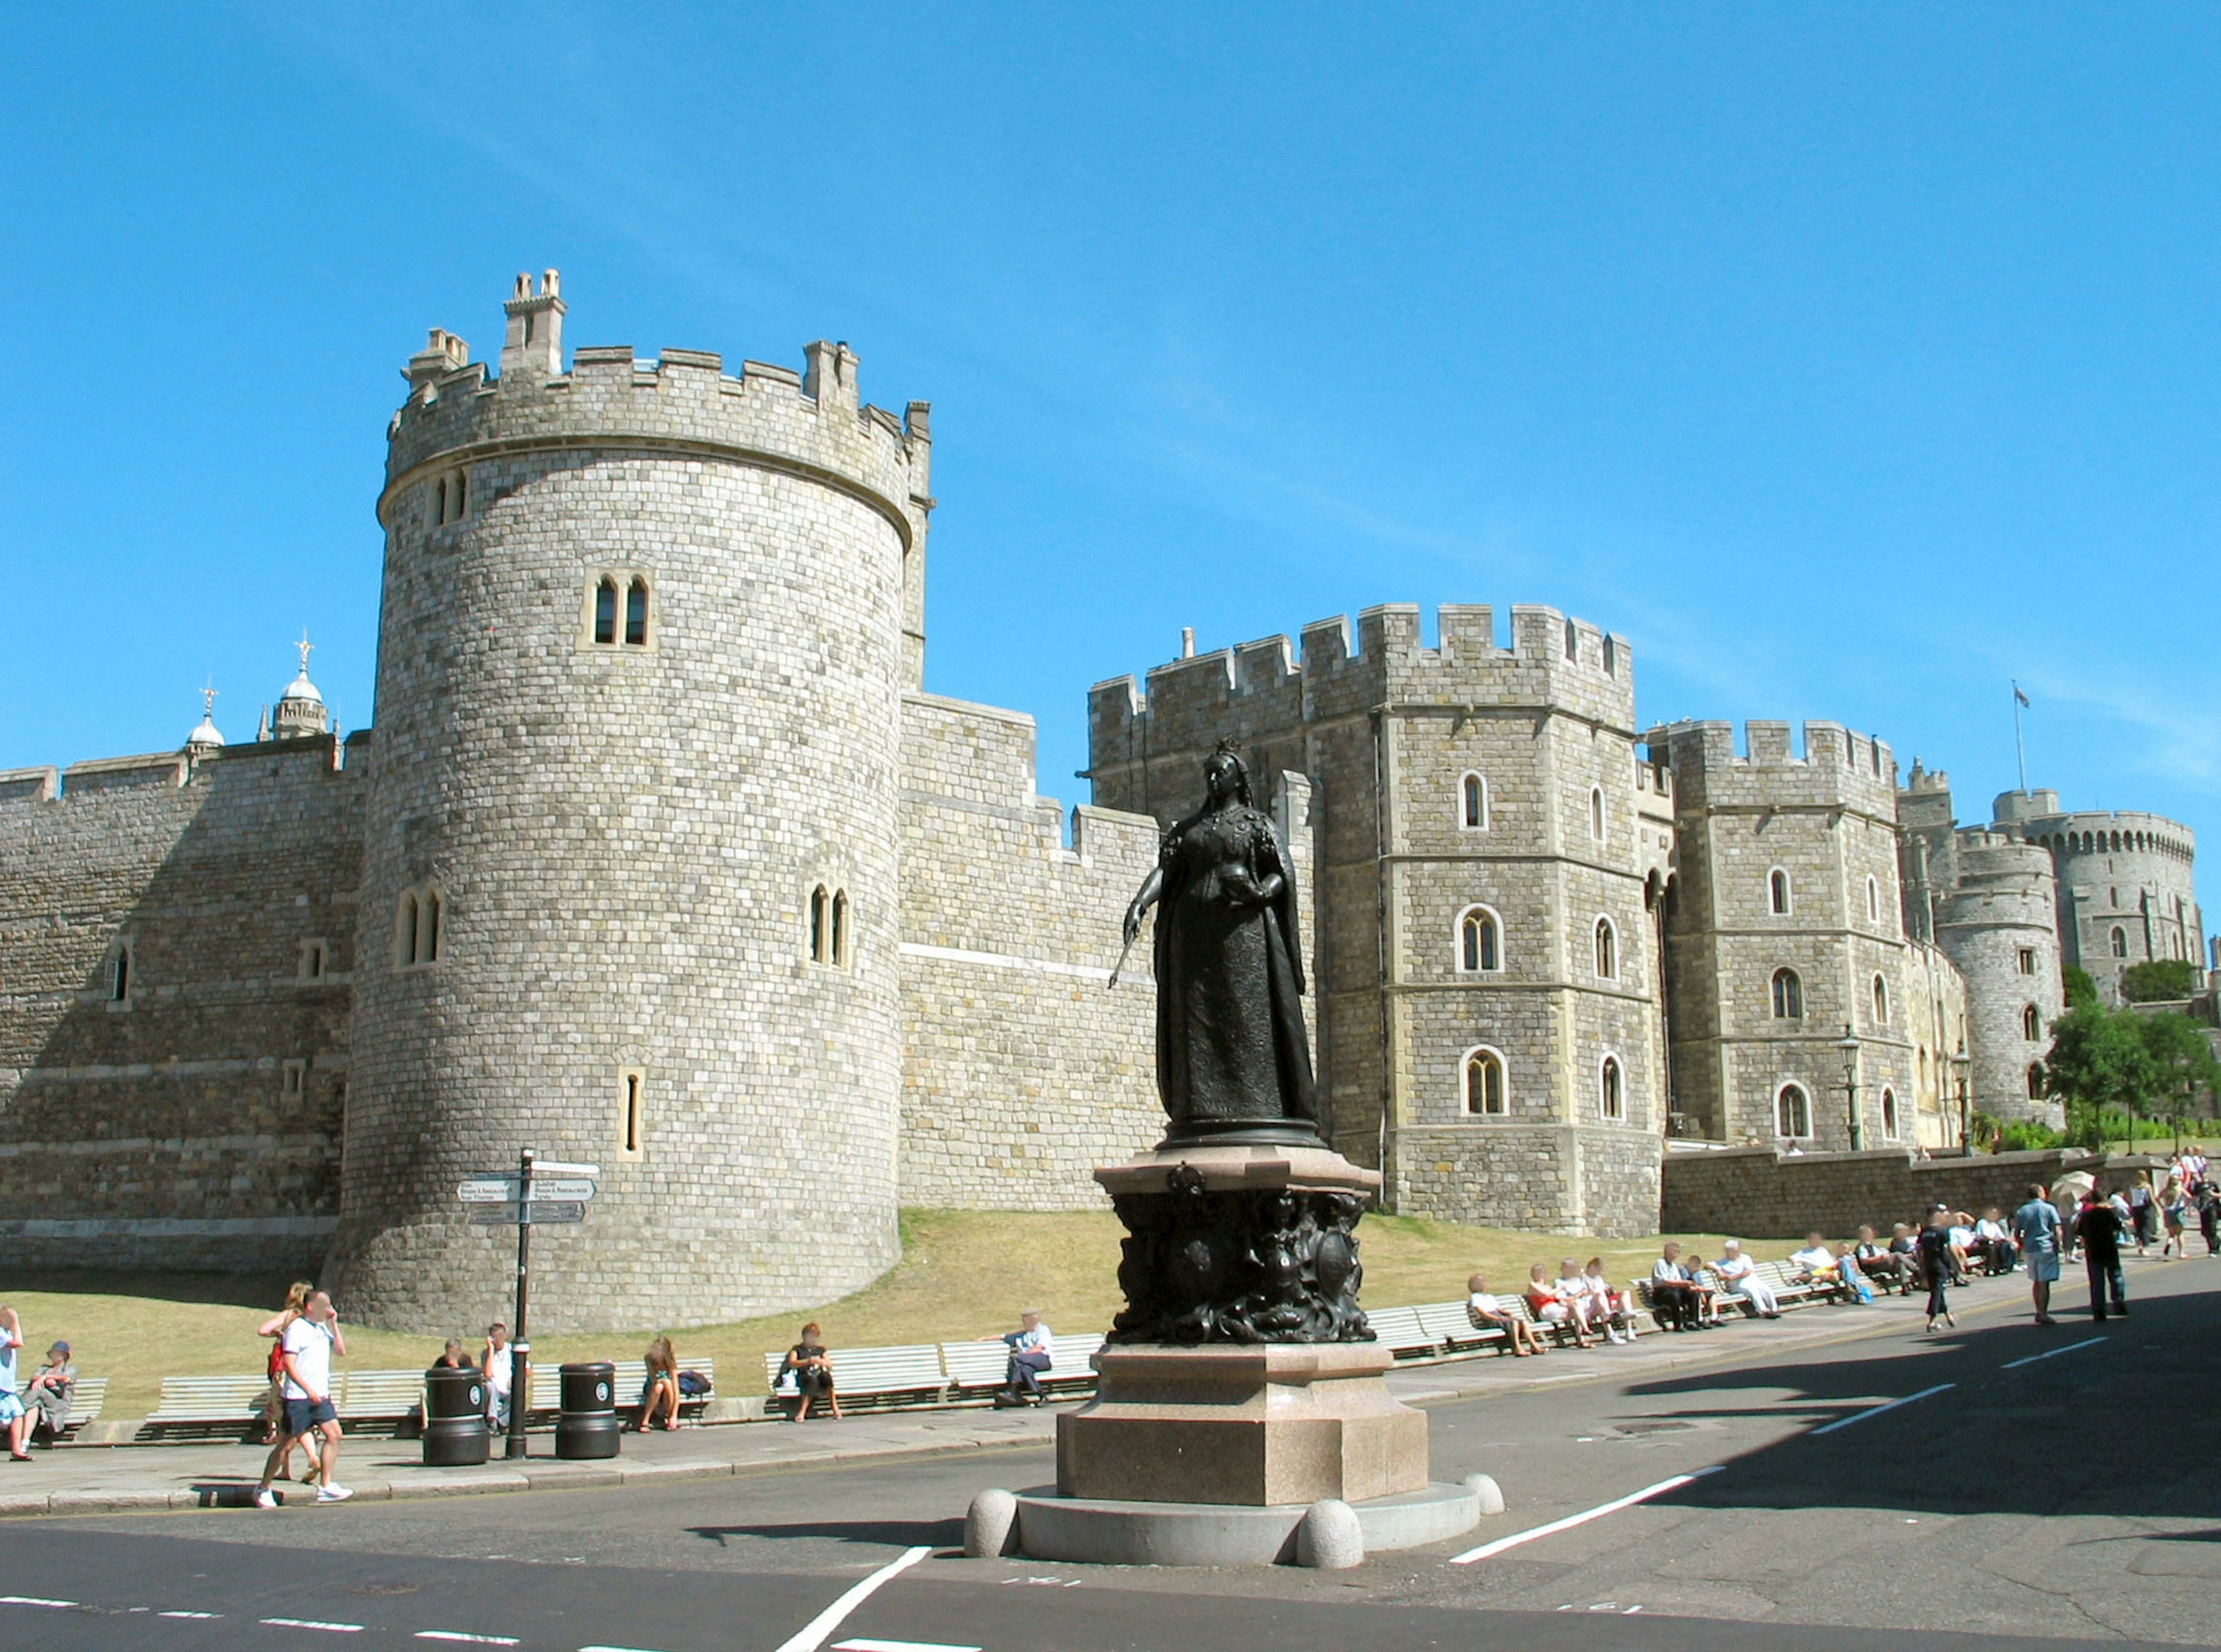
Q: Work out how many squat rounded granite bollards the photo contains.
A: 3